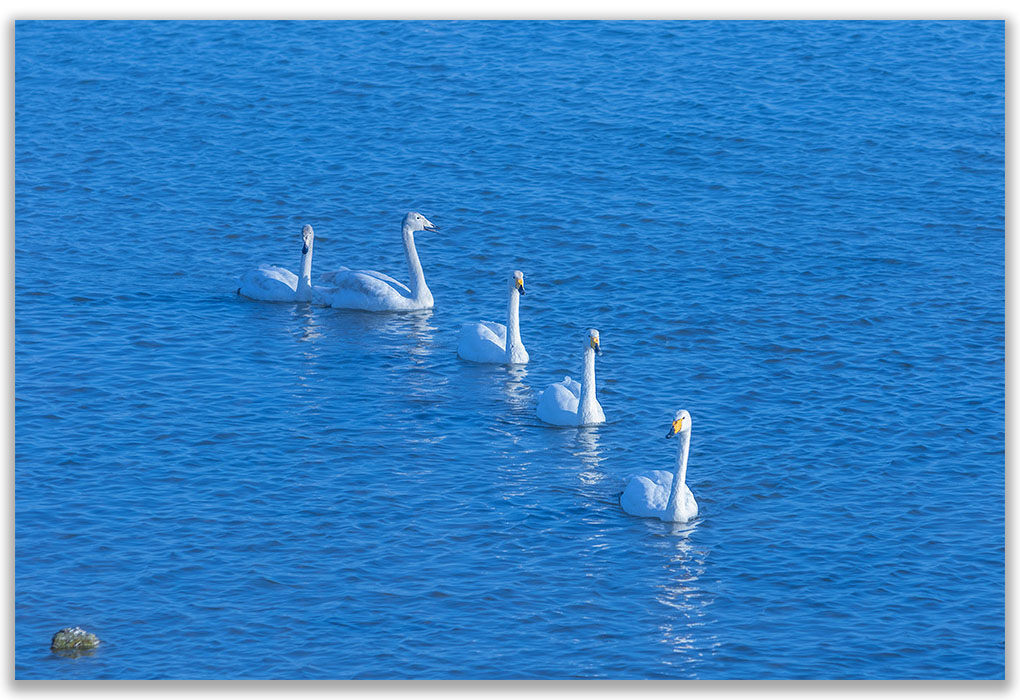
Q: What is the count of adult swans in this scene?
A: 3